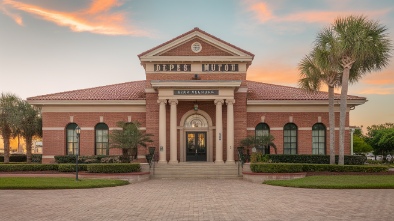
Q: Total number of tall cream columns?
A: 4